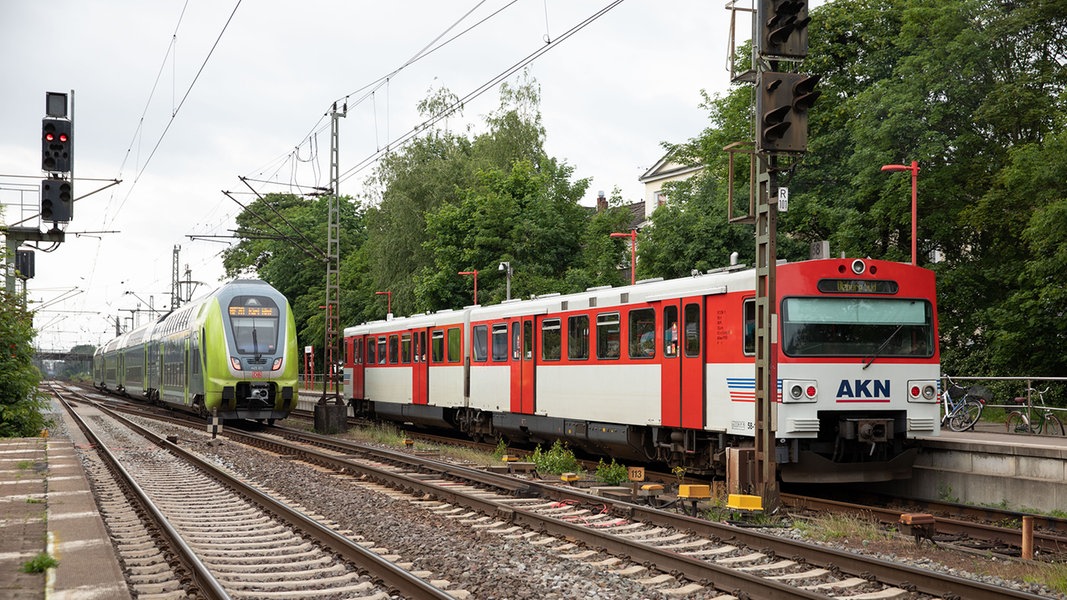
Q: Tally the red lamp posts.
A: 5